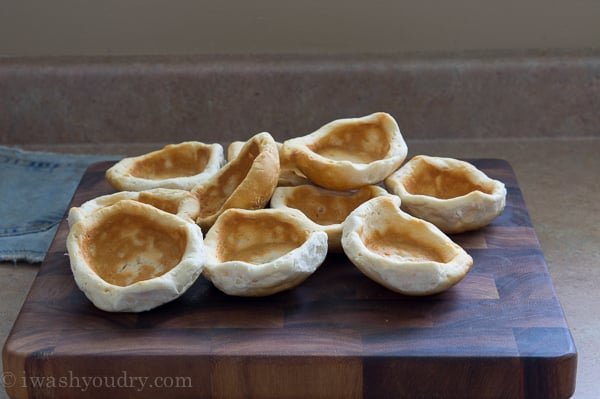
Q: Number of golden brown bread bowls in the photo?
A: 10